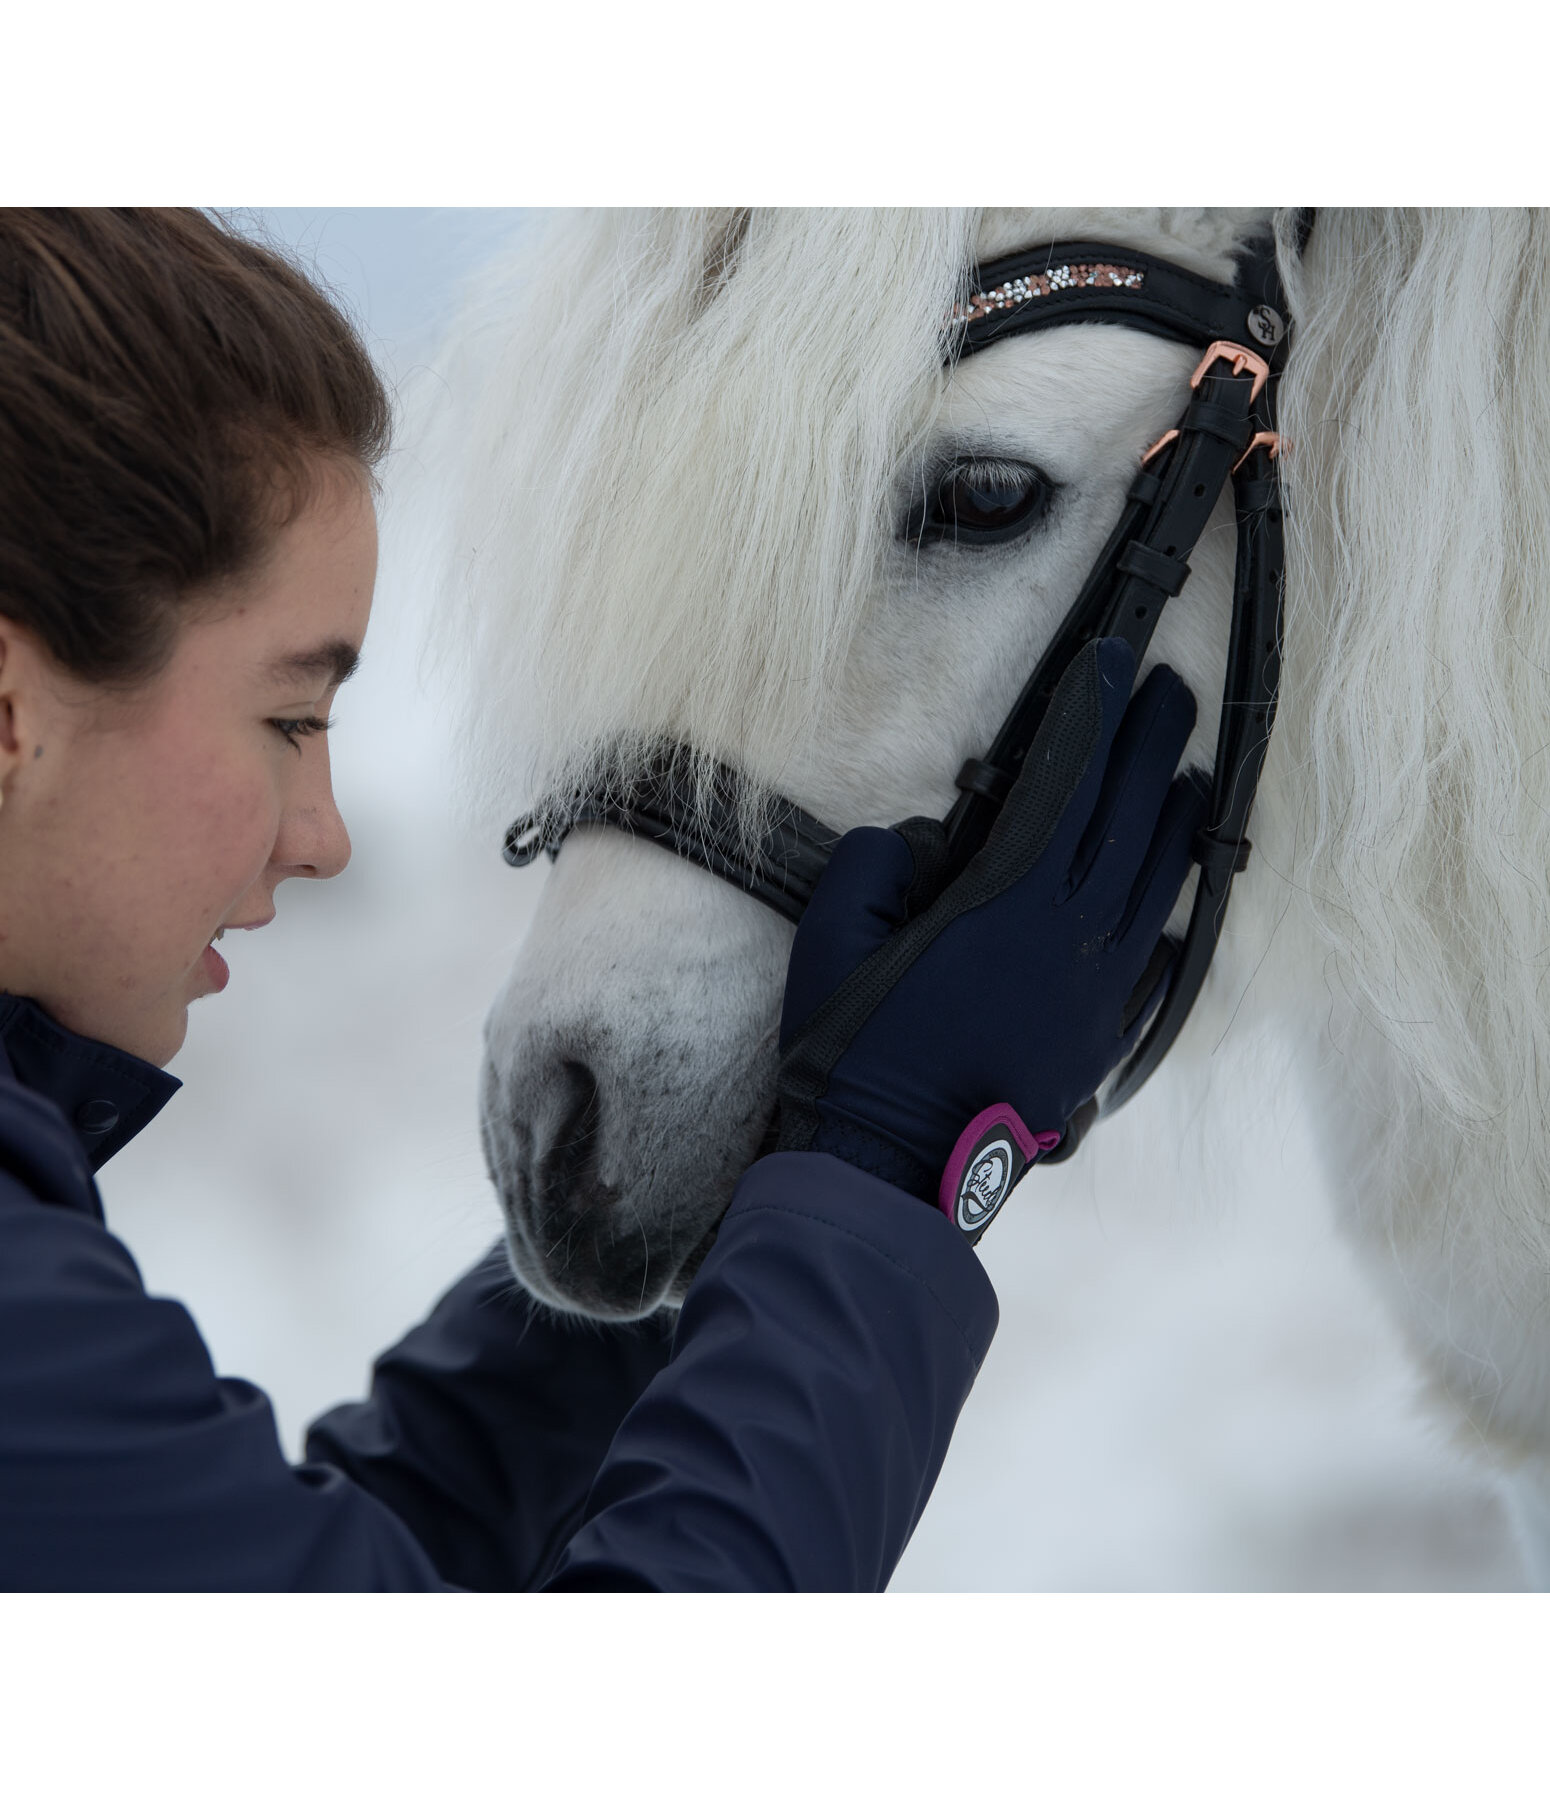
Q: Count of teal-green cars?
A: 0